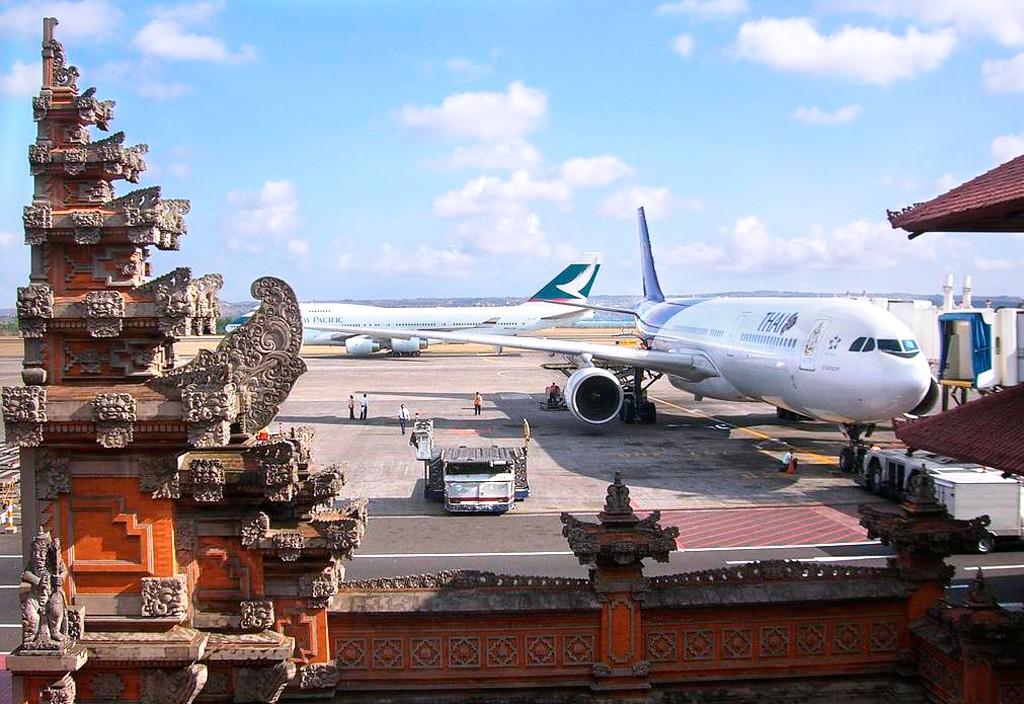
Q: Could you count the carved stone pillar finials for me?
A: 3